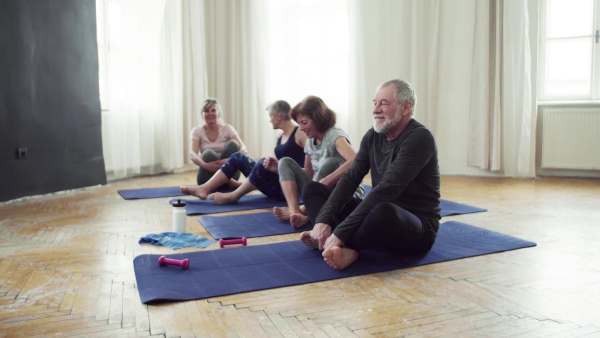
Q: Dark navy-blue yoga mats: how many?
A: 4